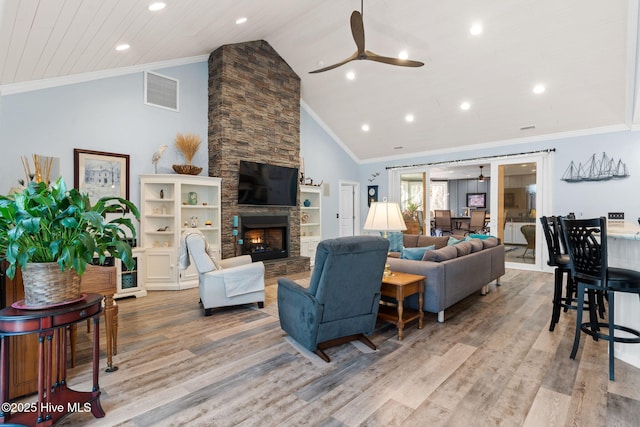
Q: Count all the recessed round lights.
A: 10